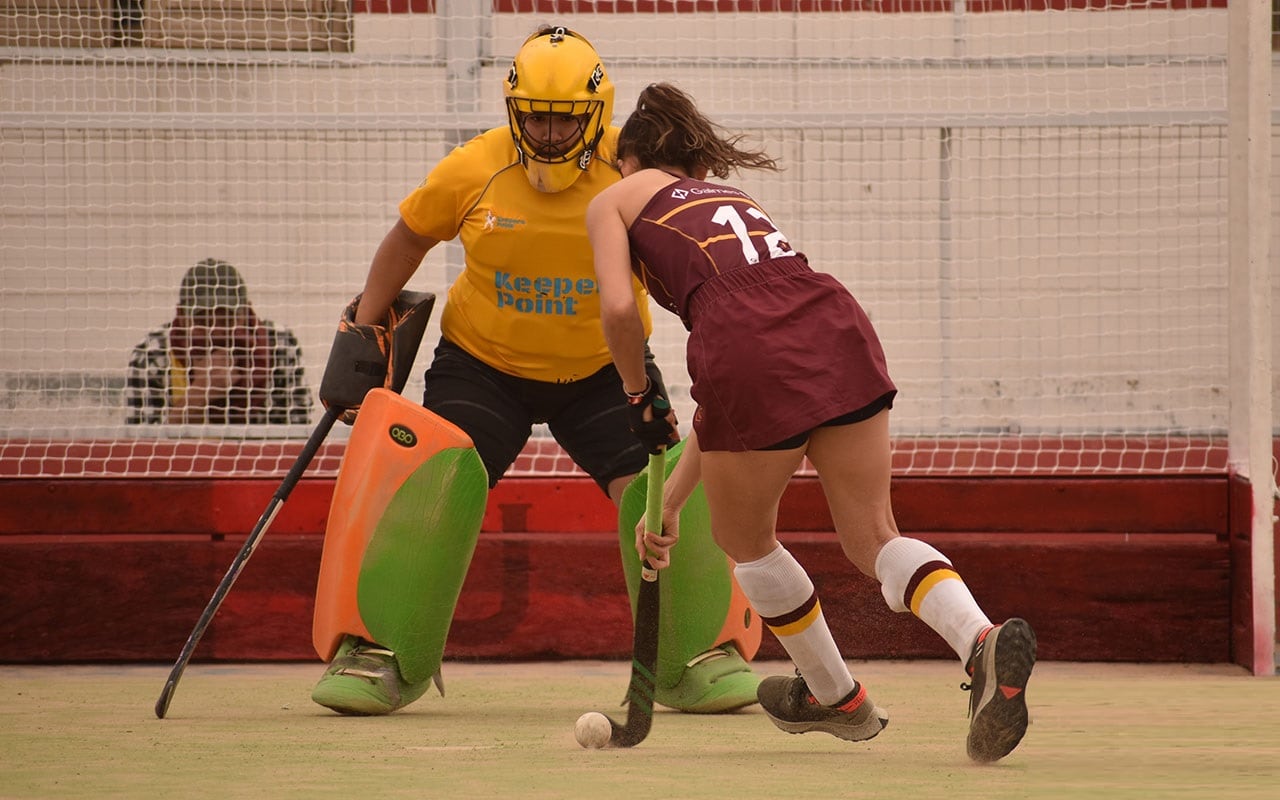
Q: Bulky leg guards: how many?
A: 2